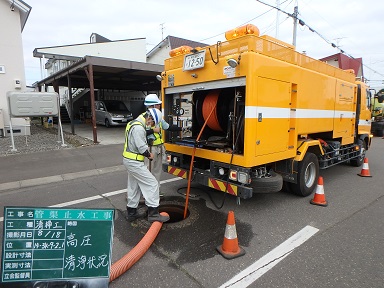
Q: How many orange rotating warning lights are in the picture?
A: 2